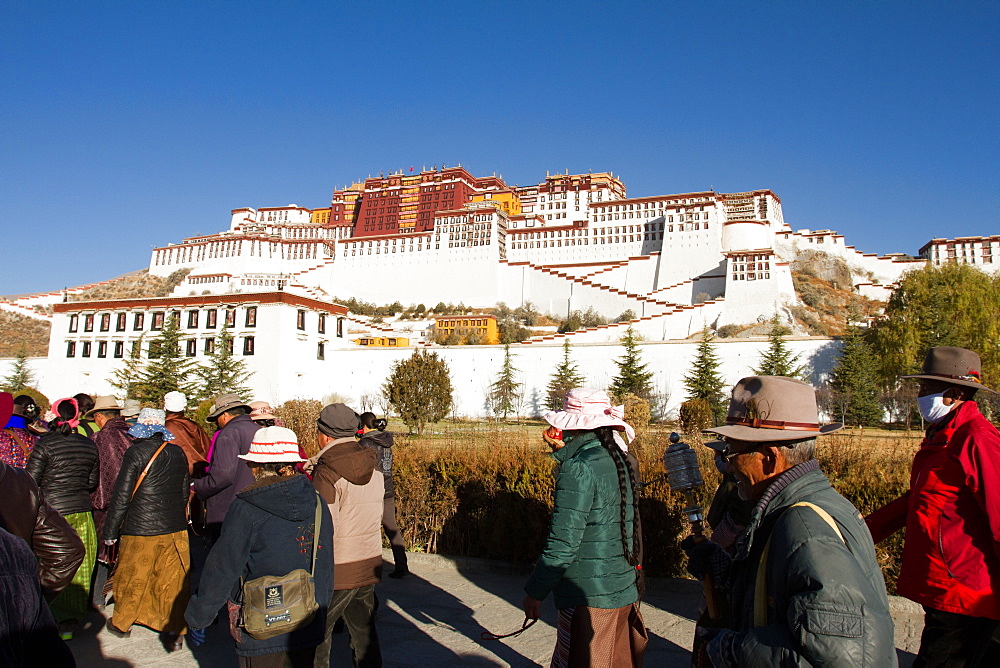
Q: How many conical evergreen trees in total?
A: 10